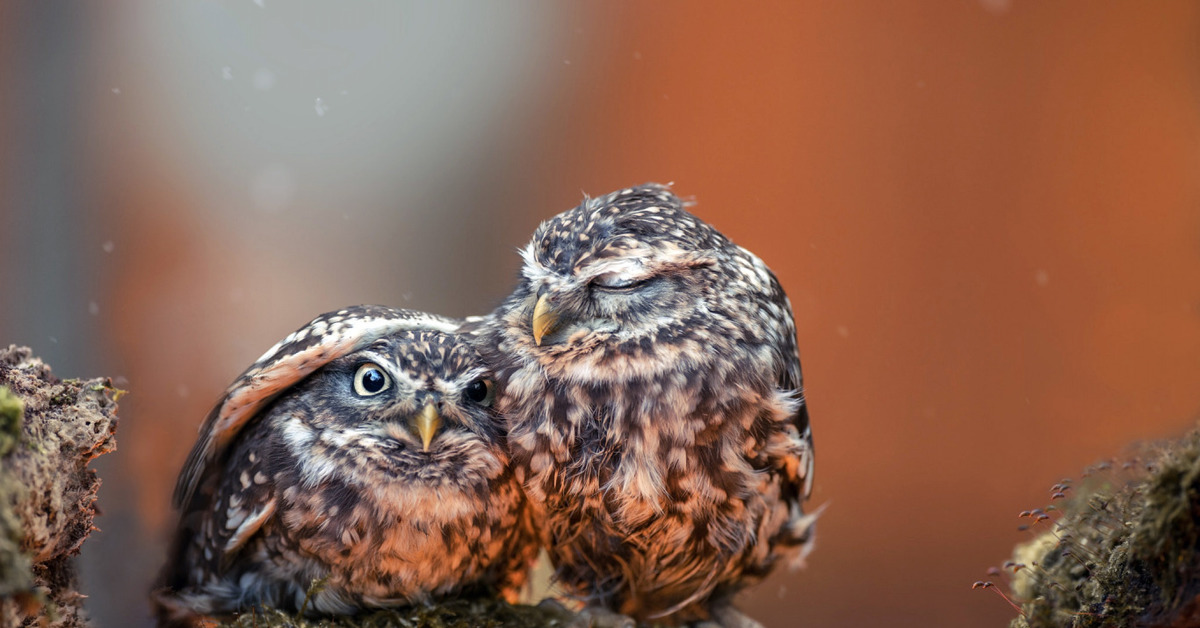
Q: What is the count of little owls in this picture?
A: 2